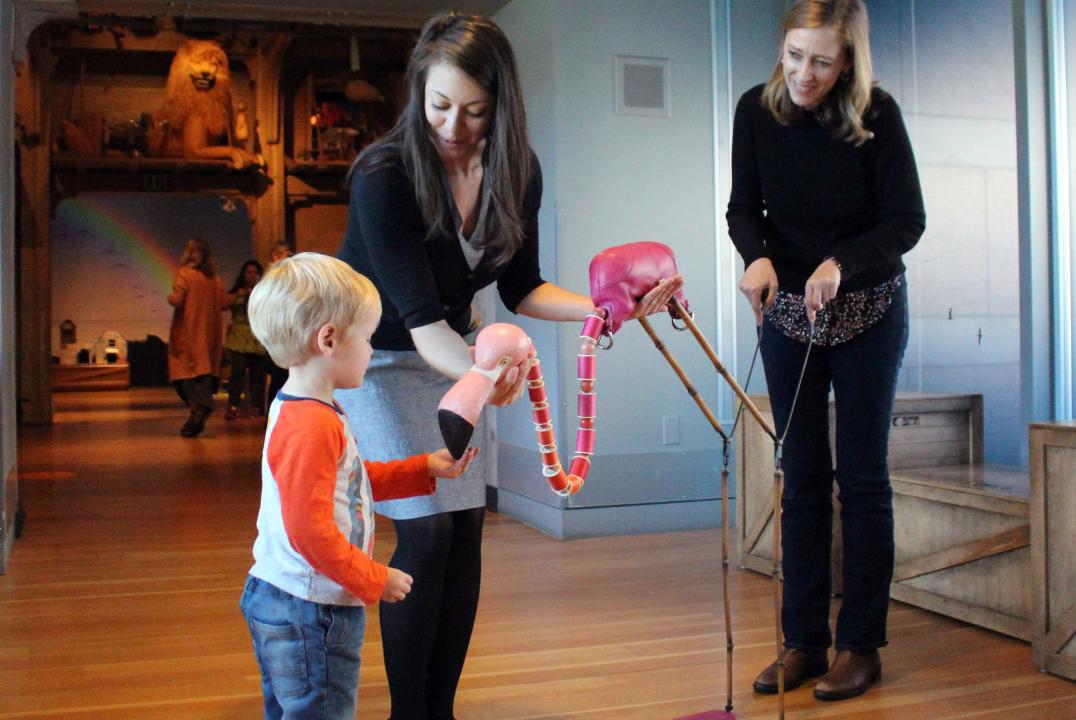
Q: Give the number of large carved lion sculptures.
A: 1